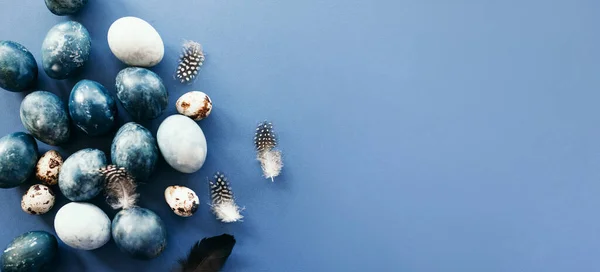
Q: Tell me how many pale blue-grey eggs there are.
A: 3